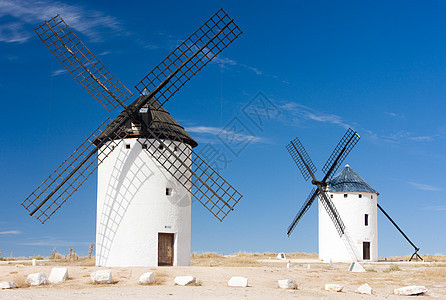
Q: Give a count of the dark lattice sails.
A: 8